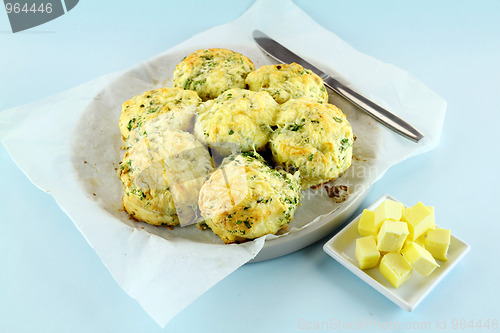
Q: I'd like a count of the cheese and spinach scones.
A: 7